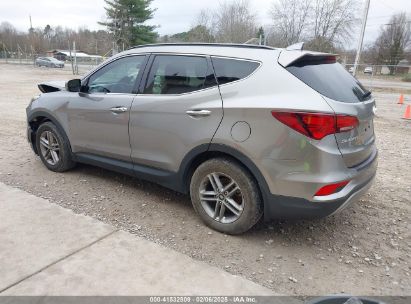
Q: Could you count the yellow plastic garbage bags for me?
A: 0